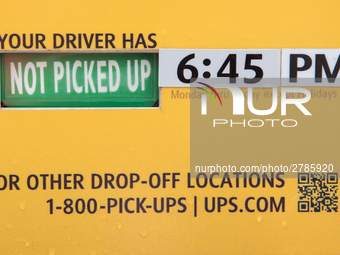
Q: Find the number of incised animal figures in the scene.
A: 0